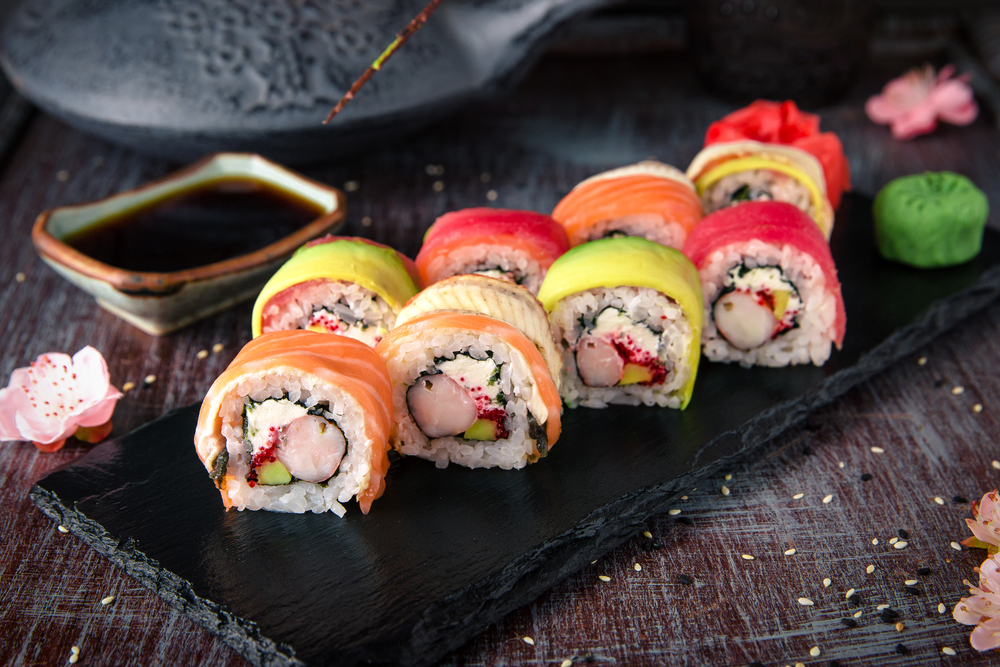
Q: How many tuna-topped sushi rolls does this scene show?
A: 2